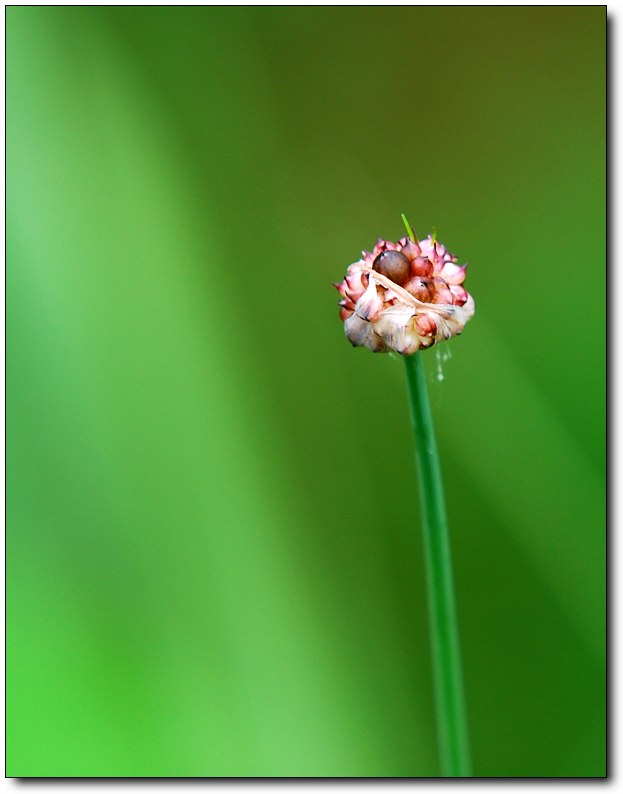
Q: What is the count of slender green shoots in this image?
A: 2